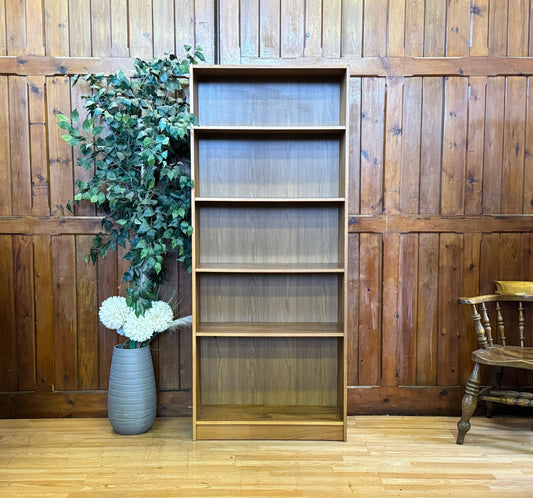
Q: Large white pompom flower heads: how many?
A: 3